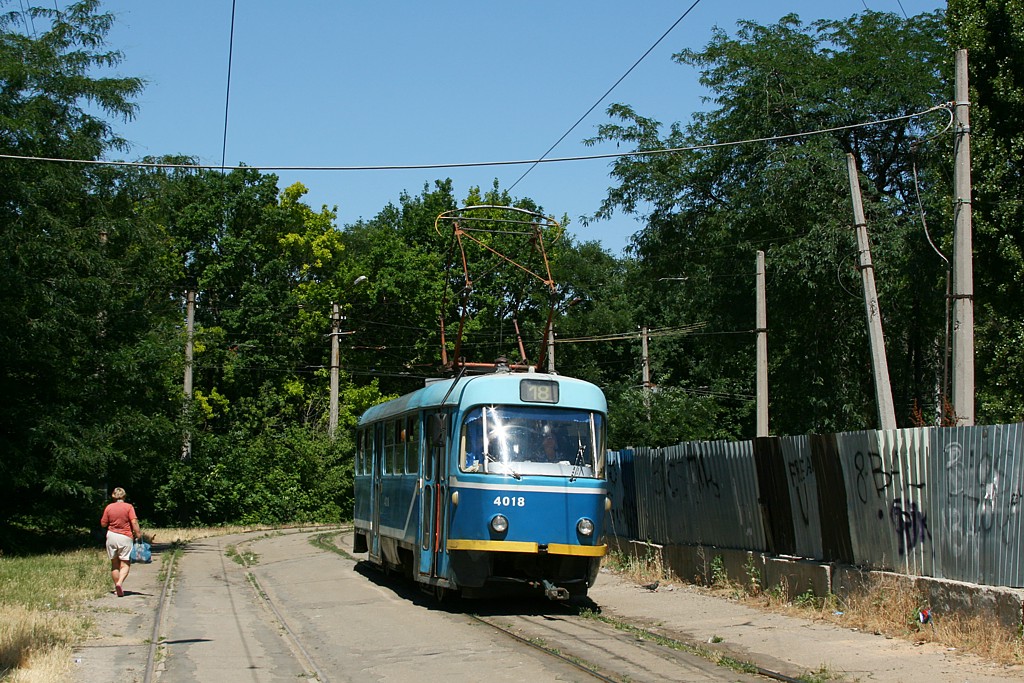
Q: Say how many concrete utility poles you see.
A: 7